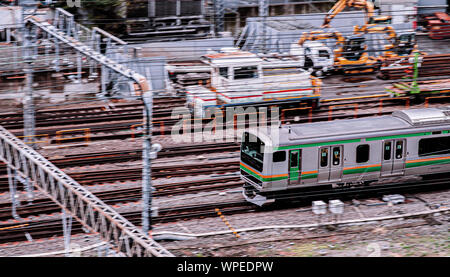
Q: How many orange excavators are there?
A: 3